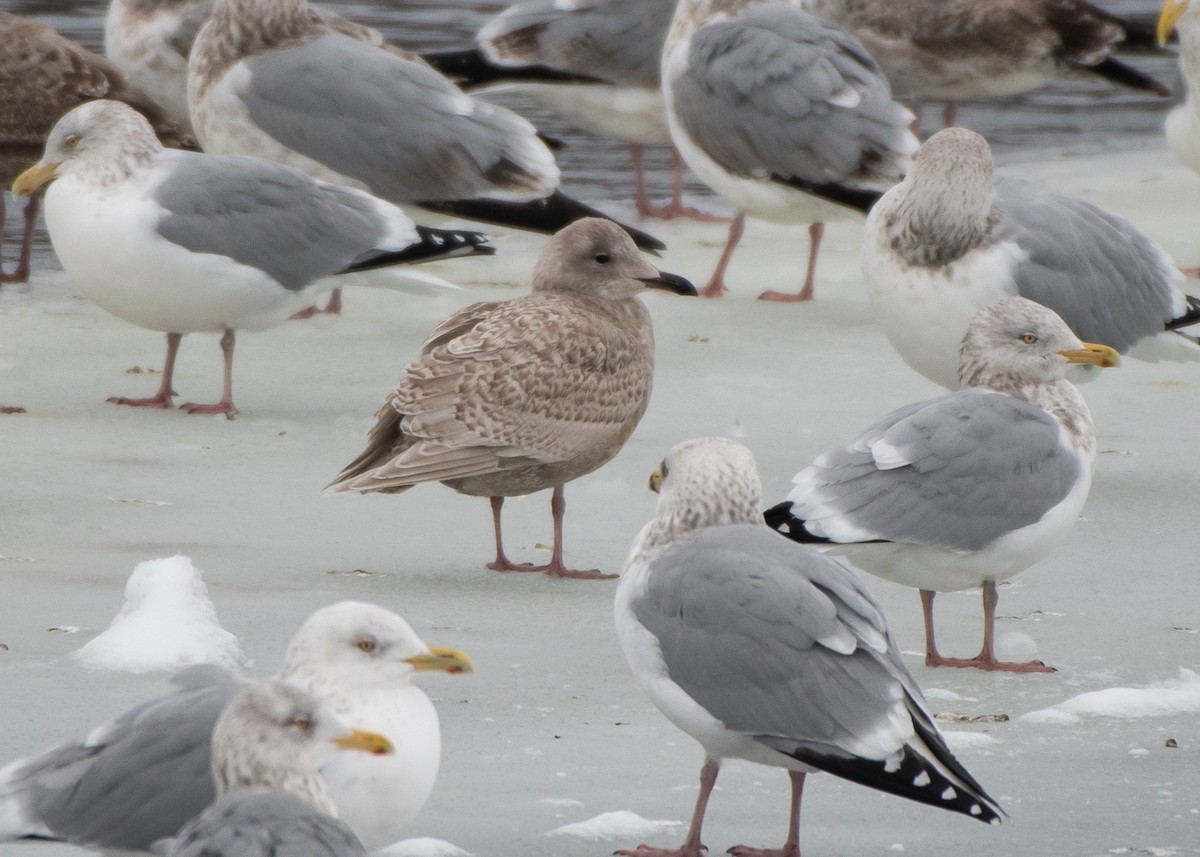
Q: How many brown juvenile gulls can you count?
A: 3